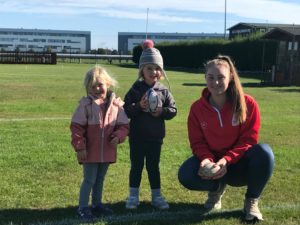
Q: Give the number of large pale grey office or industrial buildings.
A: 2